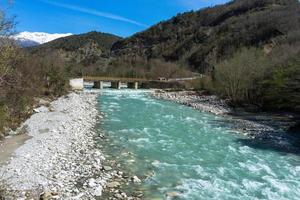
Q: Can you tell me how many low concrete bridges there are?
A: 1